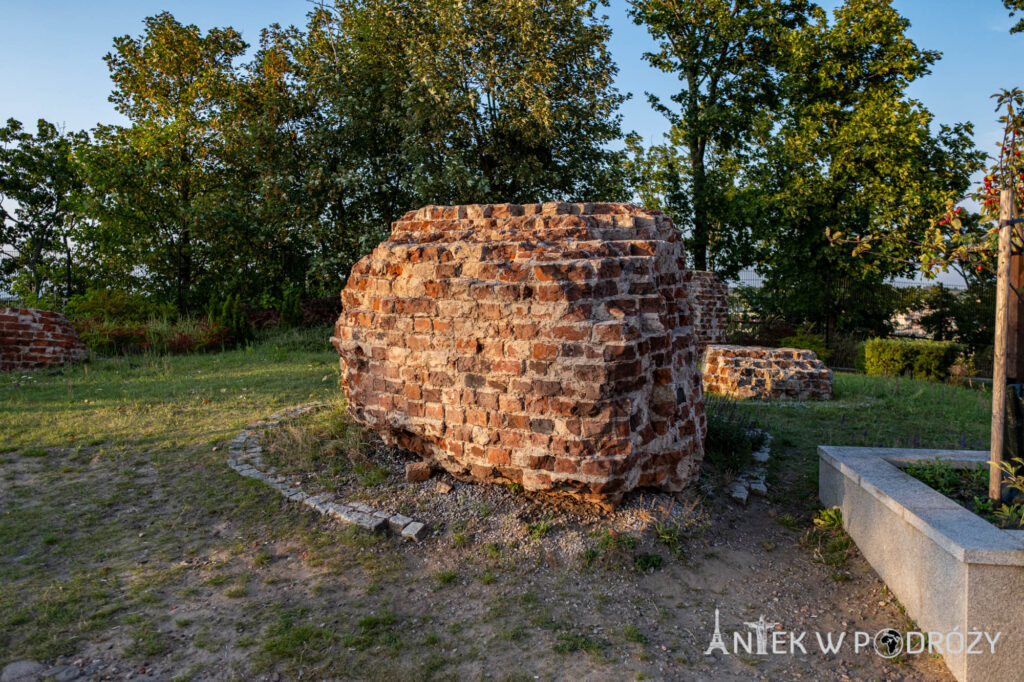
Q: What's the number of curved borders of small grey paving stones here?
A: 2